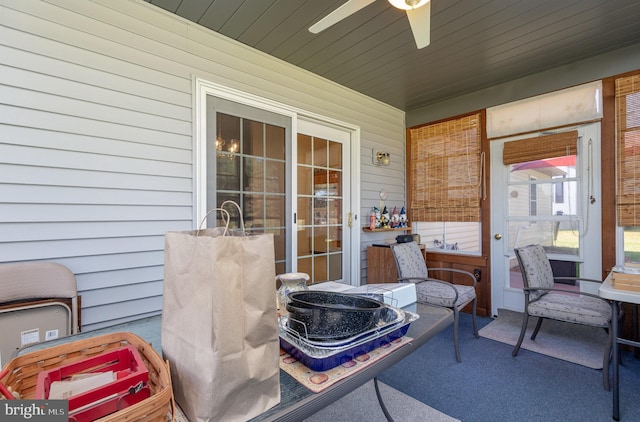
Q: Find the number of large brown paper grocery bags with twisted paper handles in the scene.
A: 1